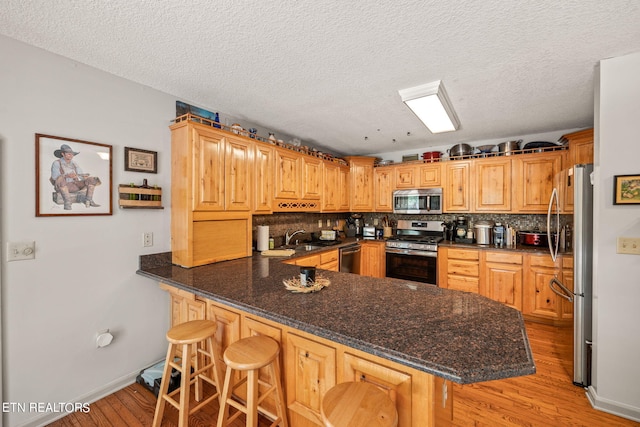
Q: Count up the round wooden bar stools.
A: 3